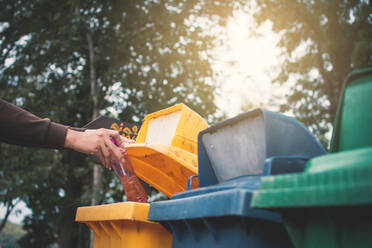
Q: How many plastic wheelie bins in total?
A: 3